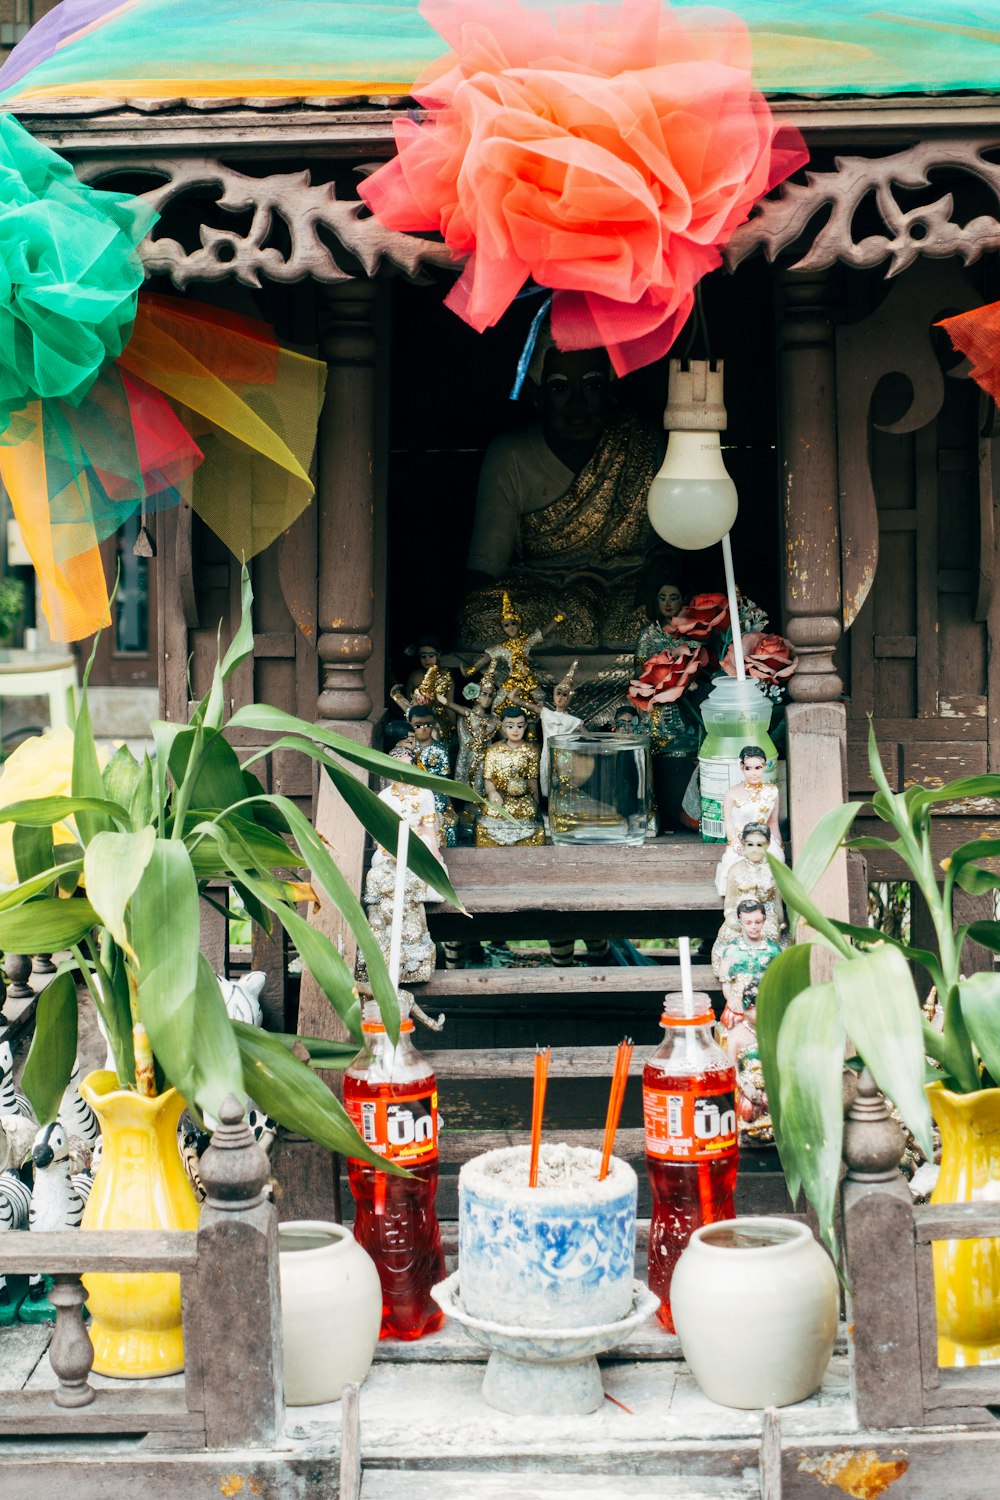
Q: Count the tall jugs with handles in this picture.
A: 0